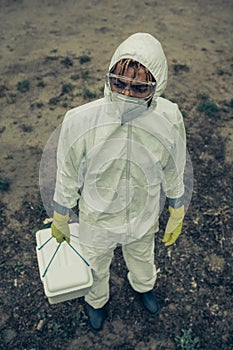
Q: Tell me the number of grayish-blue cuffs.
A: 2